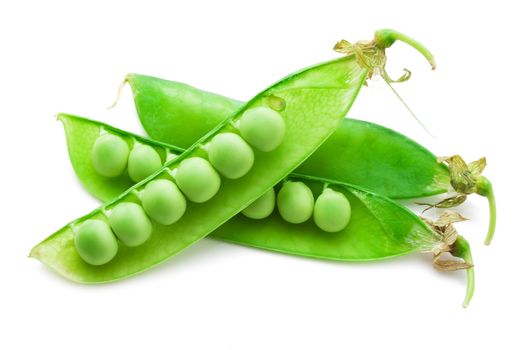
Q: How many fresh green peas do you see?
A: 11